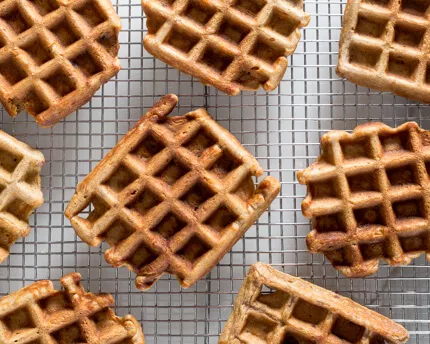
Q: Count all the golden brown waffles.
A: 8